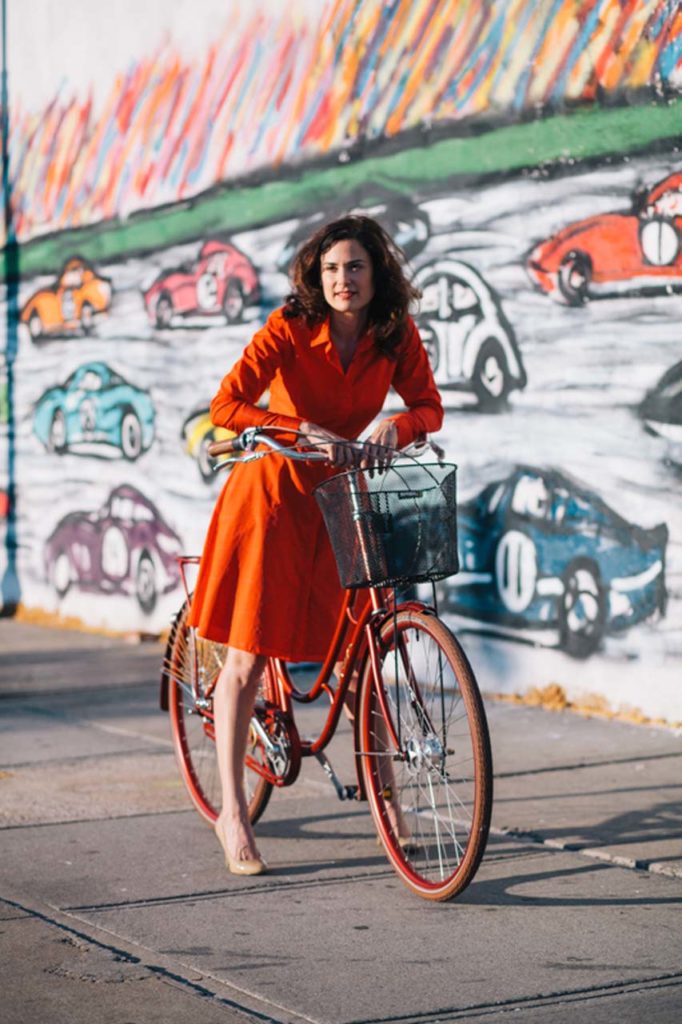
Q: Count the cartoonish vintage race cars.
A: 10